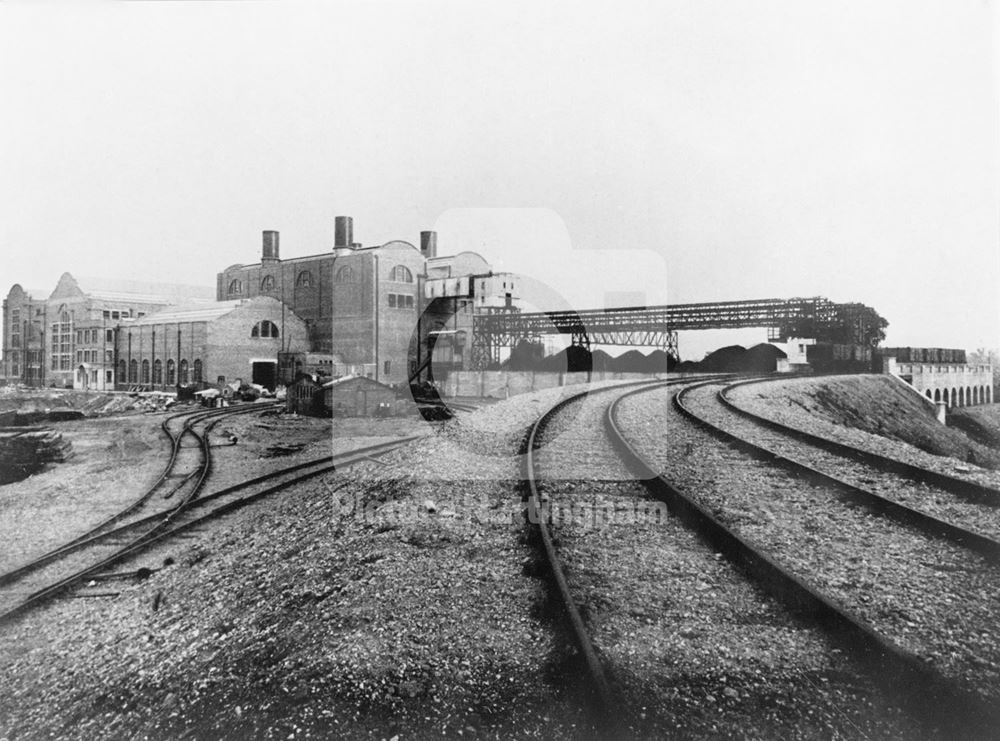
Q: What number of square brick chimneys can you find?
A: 0